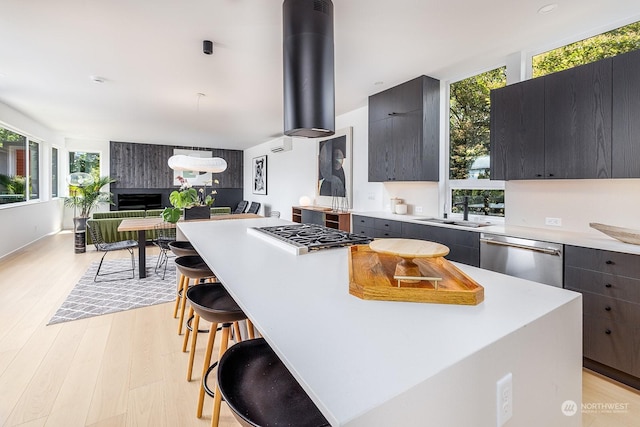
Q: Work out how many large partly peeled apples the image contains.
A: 0